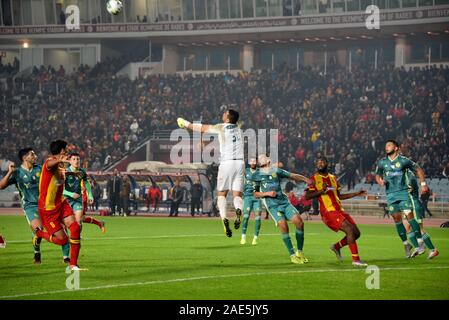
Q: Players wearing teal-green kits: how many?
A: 6